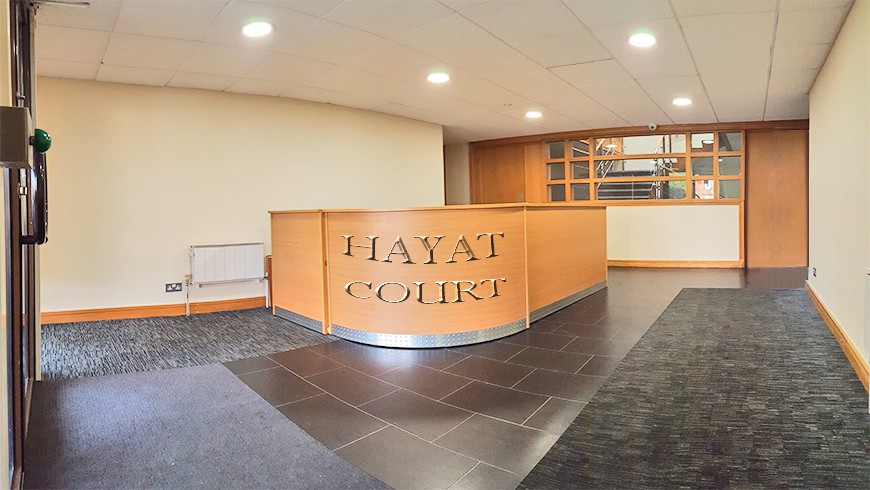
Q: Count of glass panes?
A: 15